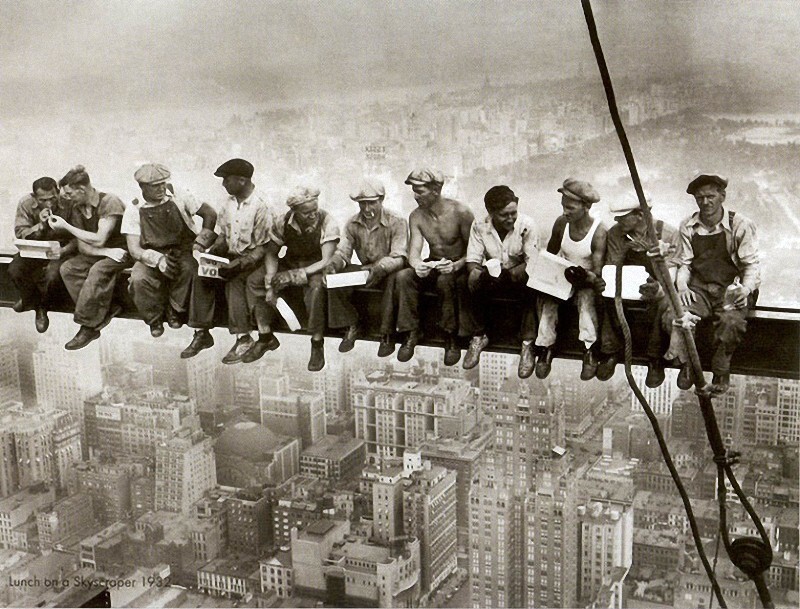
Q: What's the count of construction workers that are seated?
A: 11